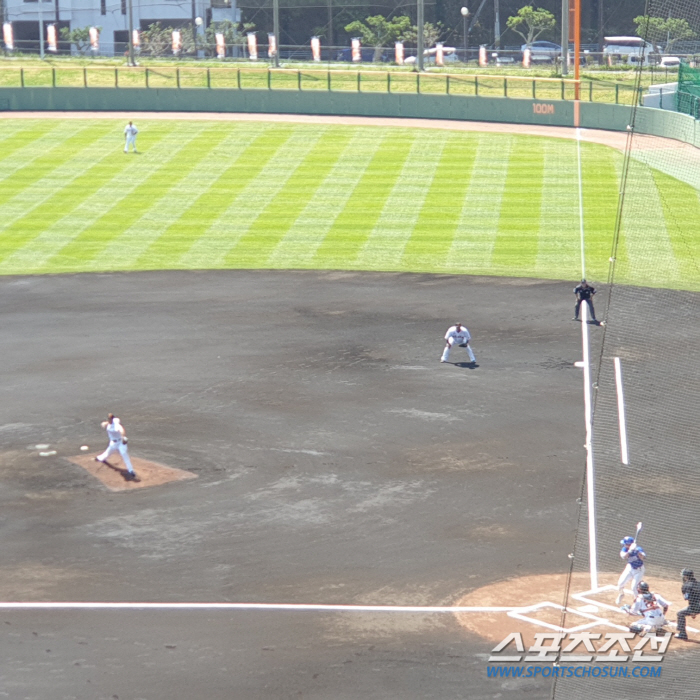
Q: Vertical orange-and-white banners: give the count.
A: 14